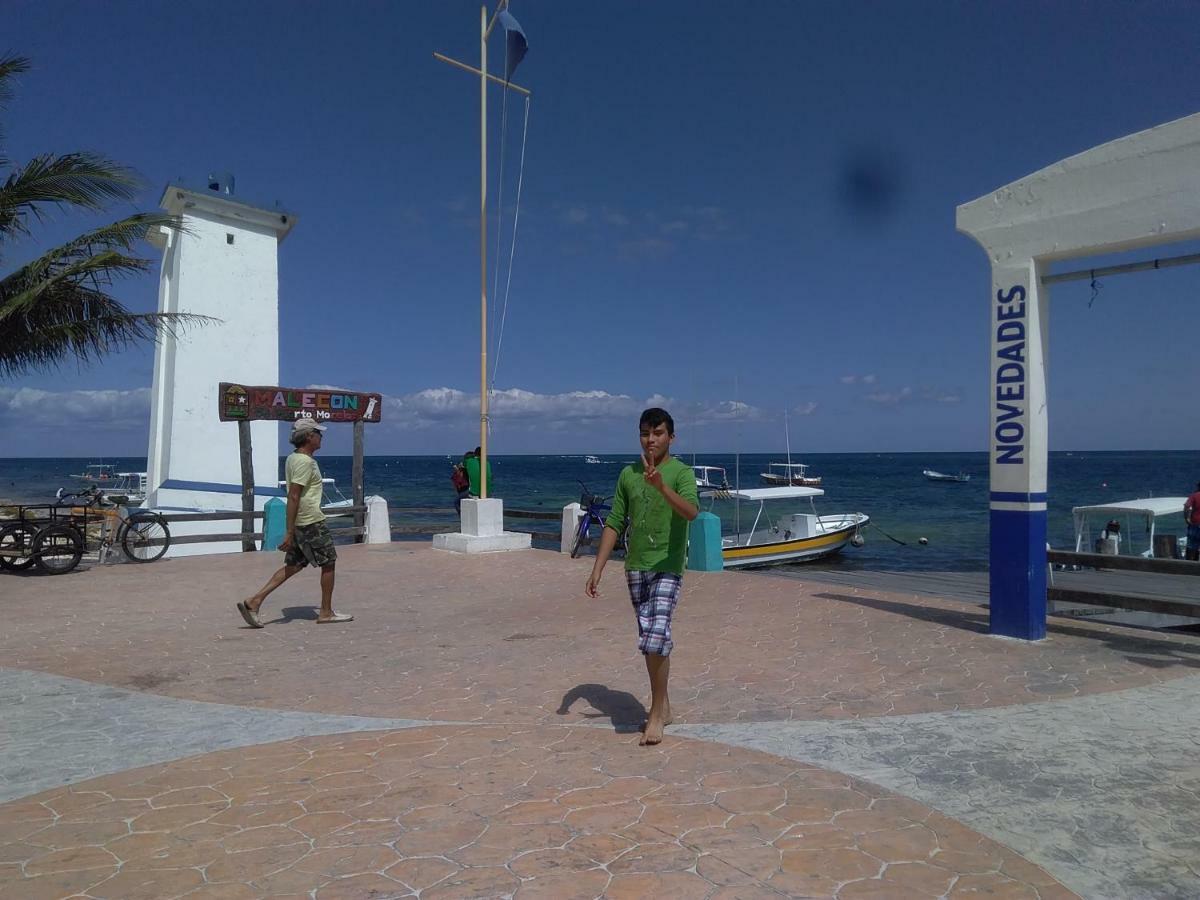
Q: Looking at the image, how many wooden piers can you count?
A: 1